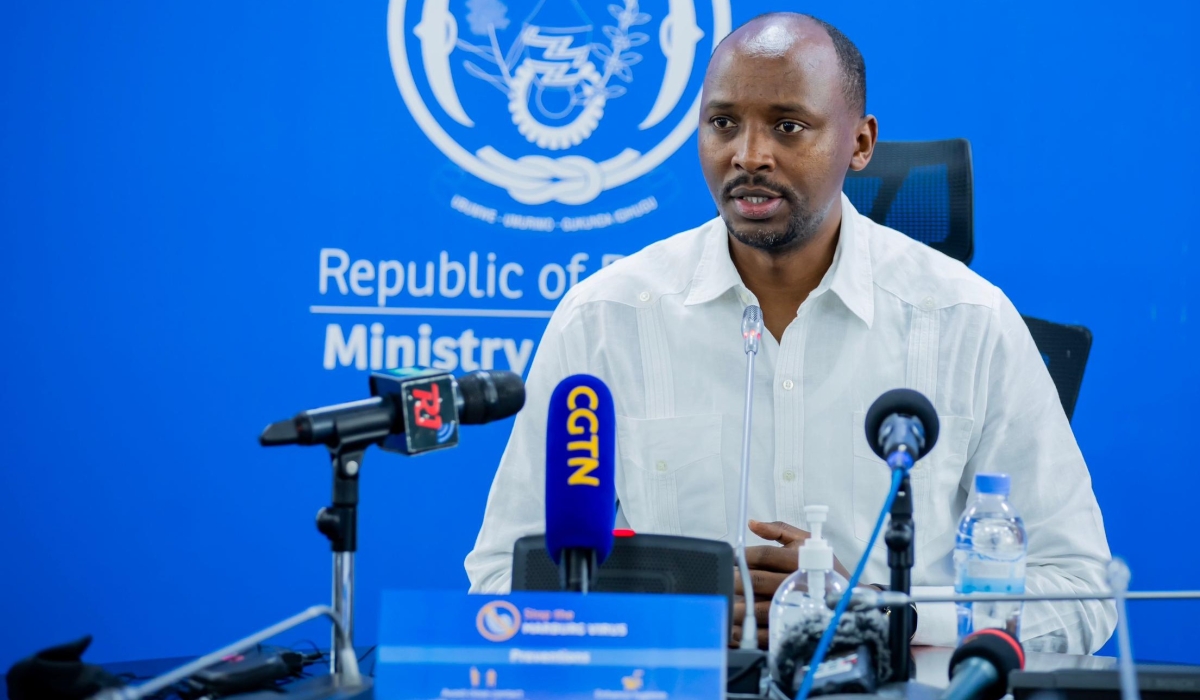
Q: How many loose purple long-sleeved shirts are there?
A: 0